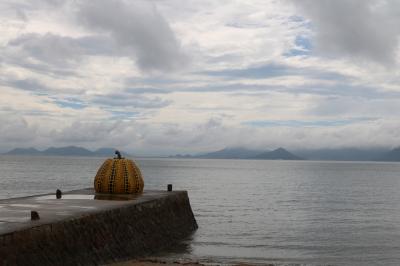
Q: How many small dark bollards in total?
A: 3